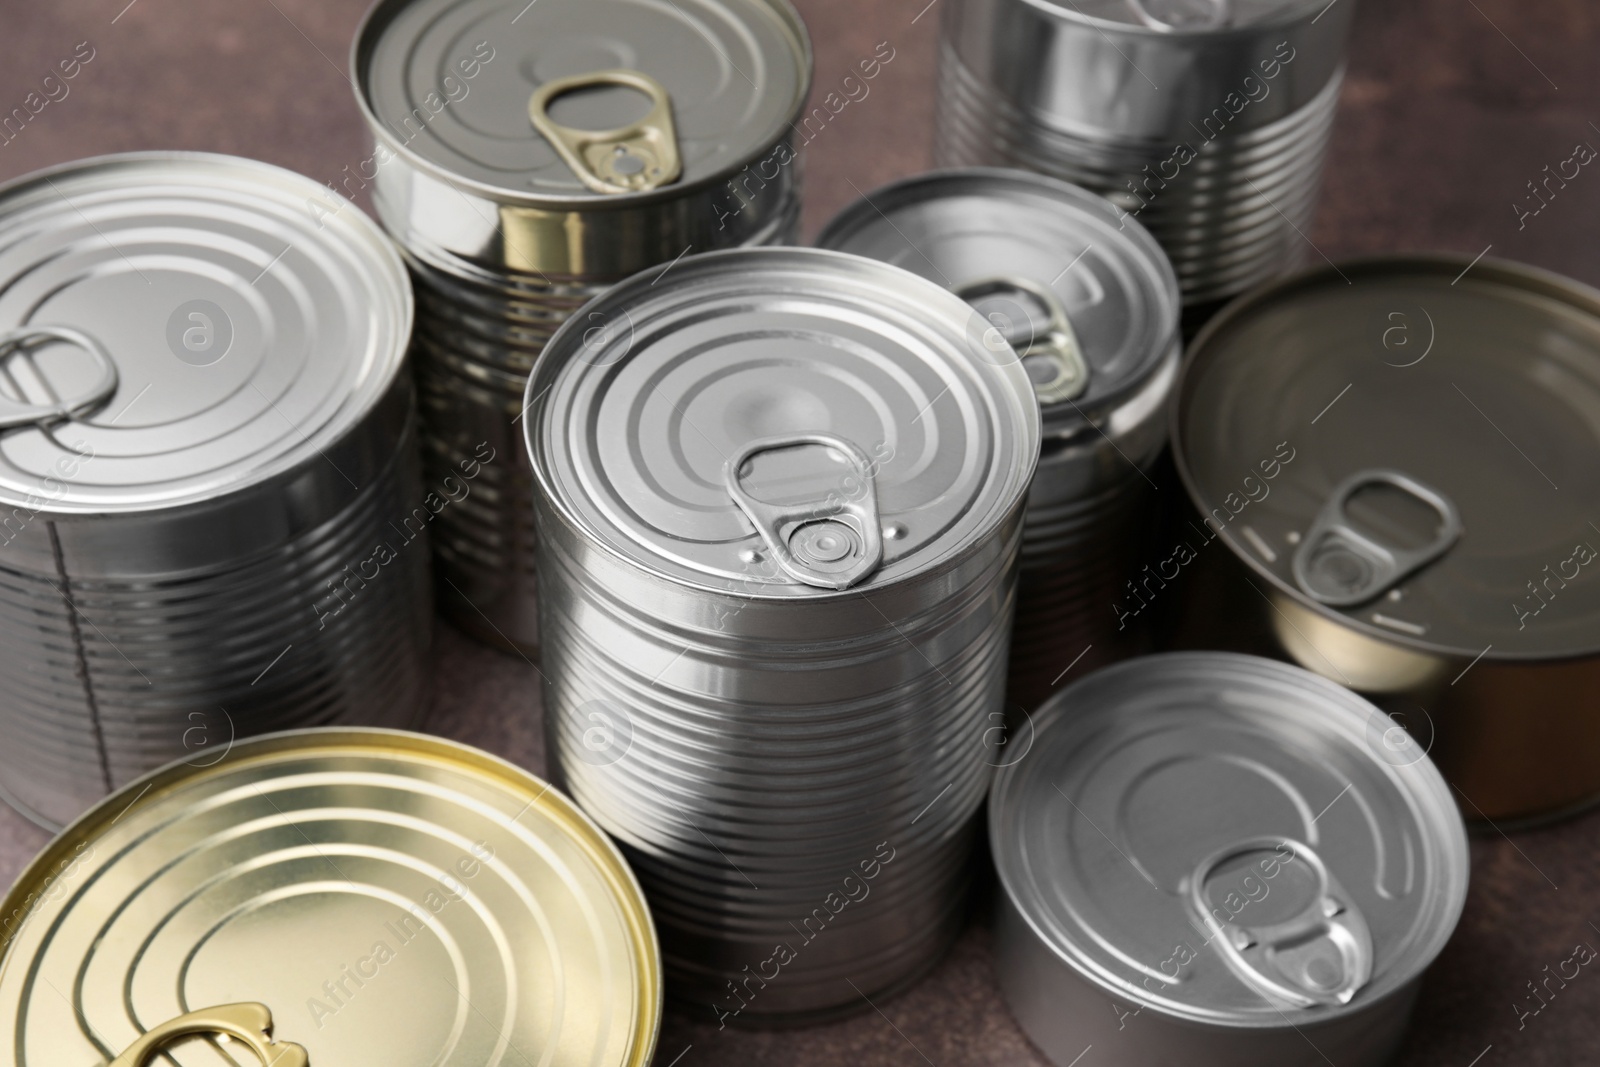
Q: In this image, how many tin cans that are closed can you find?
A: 8